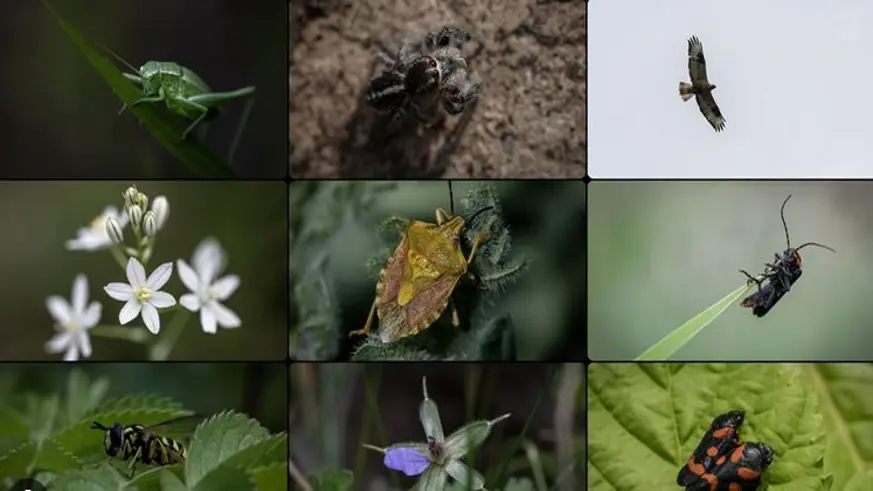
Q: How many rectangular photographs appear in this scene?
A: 9